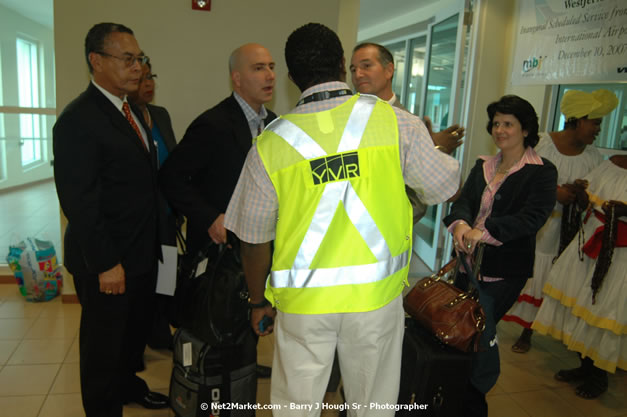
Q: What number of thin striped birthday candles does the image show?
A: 0